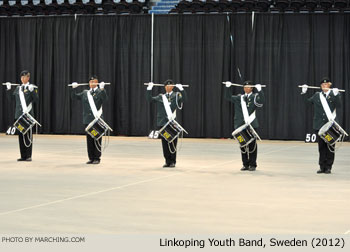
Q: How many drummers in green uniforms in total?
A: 5